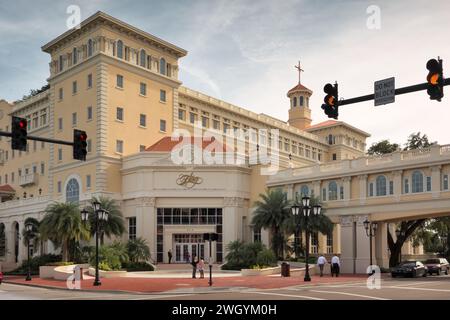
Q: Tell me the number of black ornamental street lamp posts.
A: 4